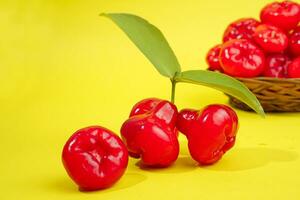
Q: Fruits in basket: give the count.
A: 8